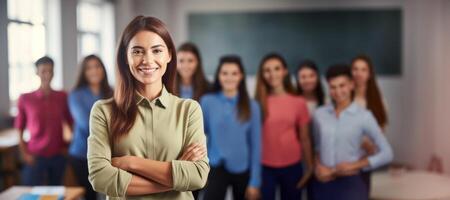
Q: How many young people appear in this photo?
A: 9